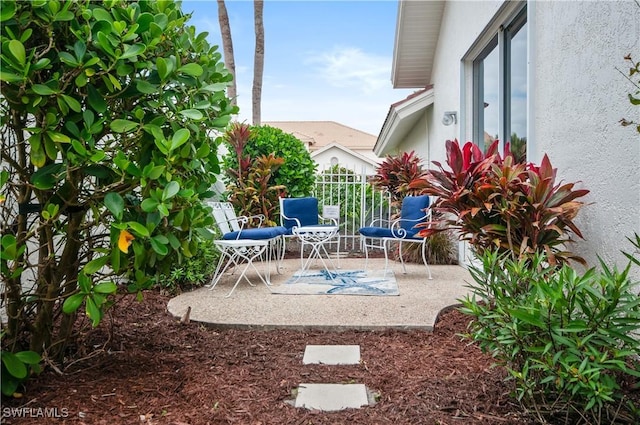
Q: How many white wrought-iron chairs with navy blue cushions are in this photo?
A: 3